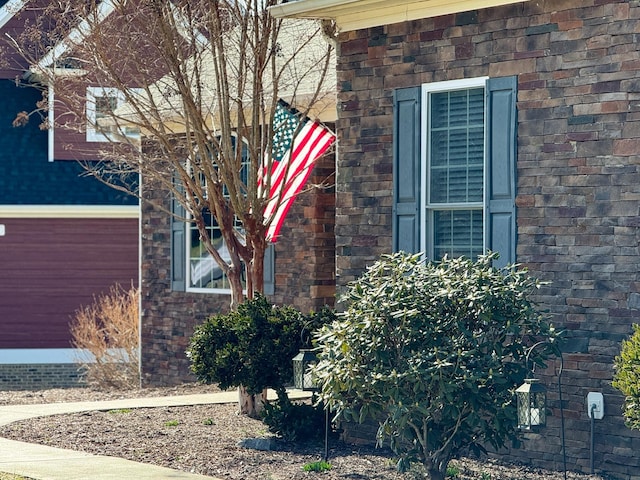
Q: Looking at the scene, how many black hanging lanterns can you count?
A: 2